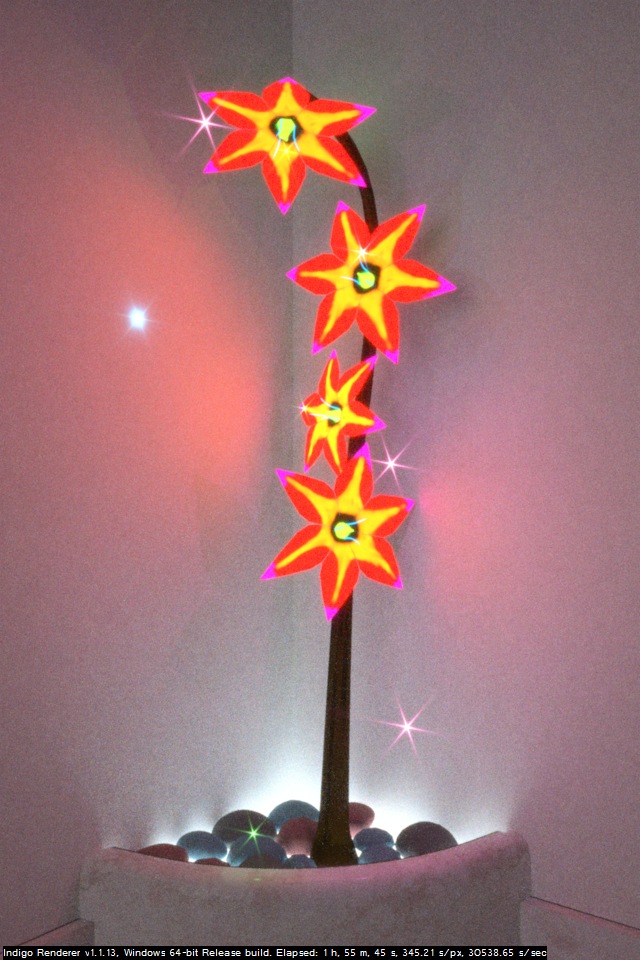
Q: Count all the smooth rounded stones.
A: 13